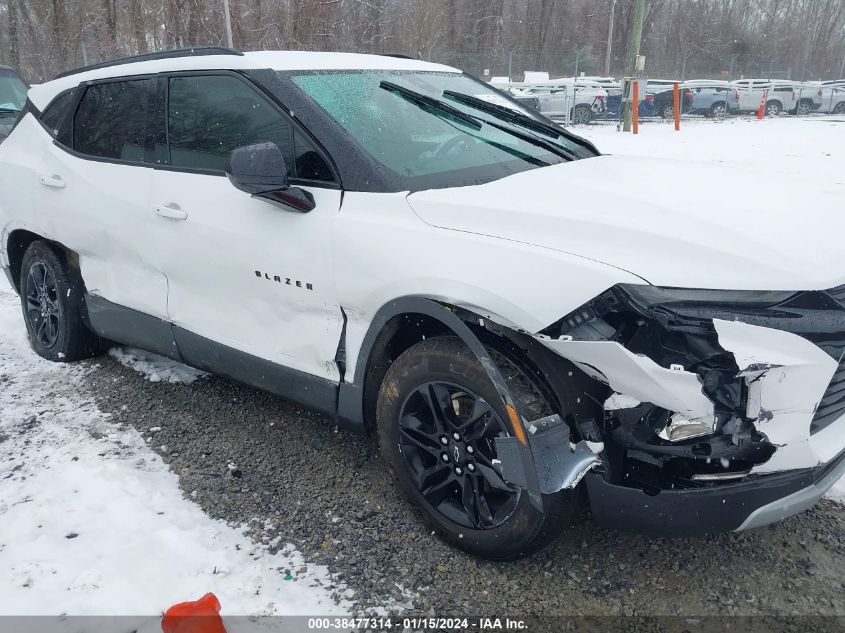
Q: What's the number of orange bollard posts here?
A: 2